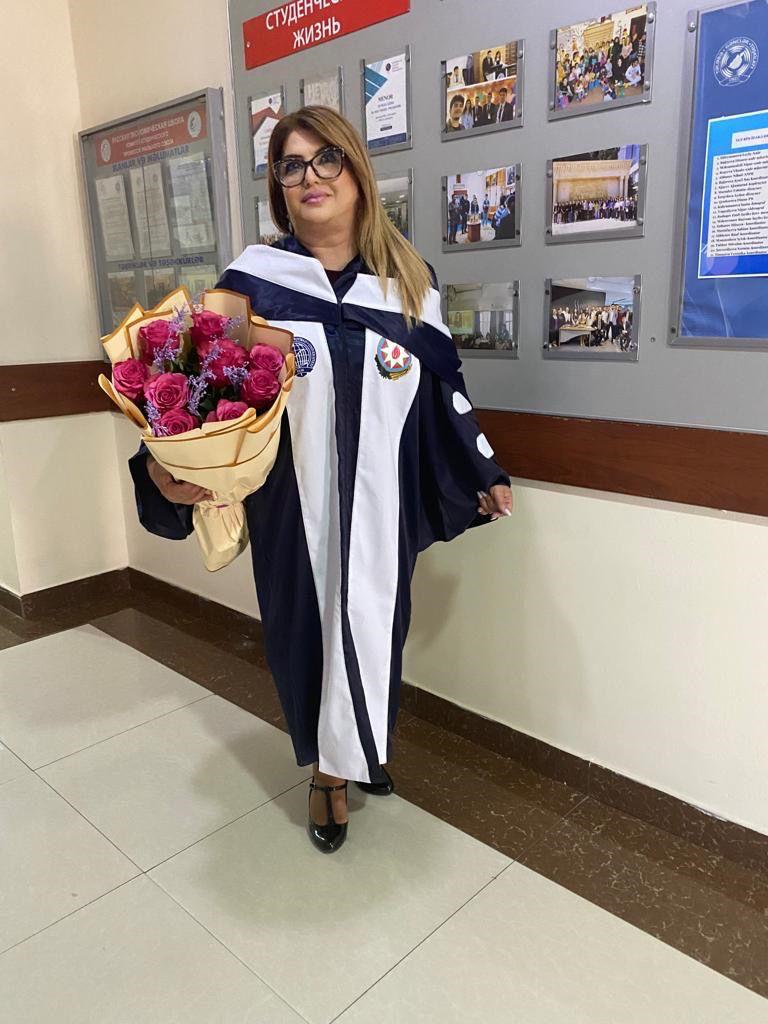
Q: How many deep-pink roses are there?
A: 9